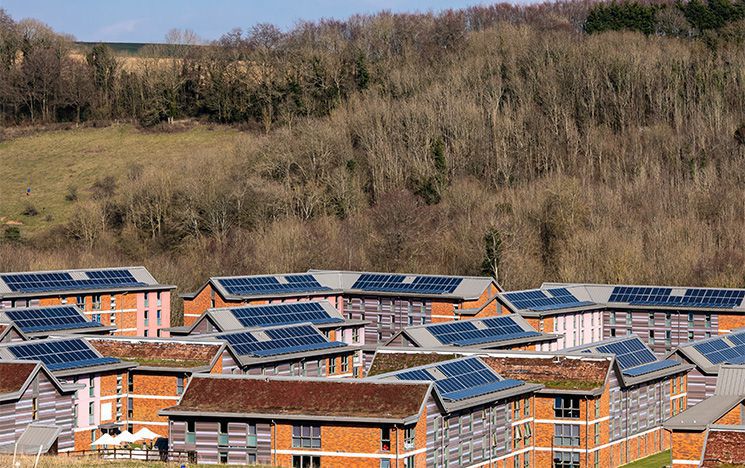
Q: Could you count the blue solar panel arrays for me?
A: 13